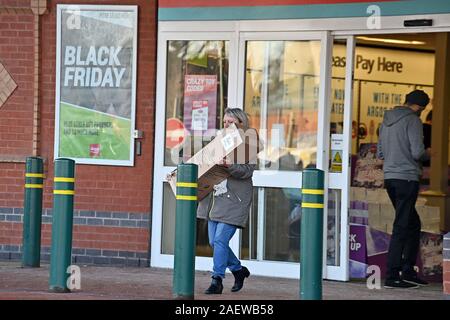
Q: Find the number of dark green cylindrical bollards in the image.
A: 4